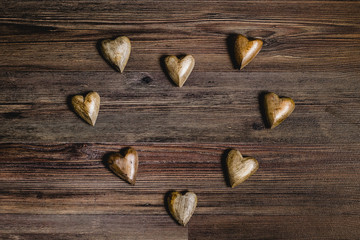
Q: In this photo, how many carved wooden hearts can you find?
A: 8